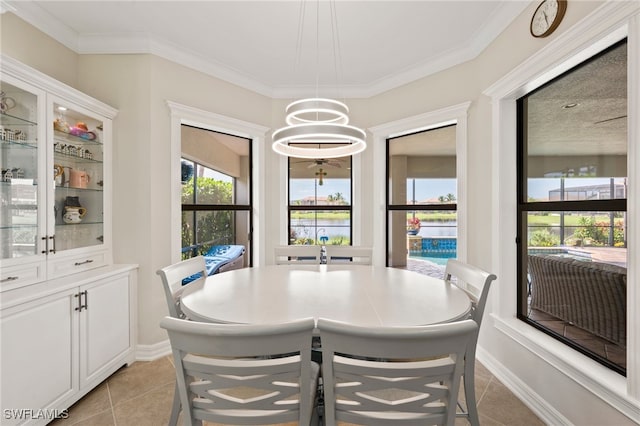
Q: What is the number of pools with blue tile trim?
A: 1